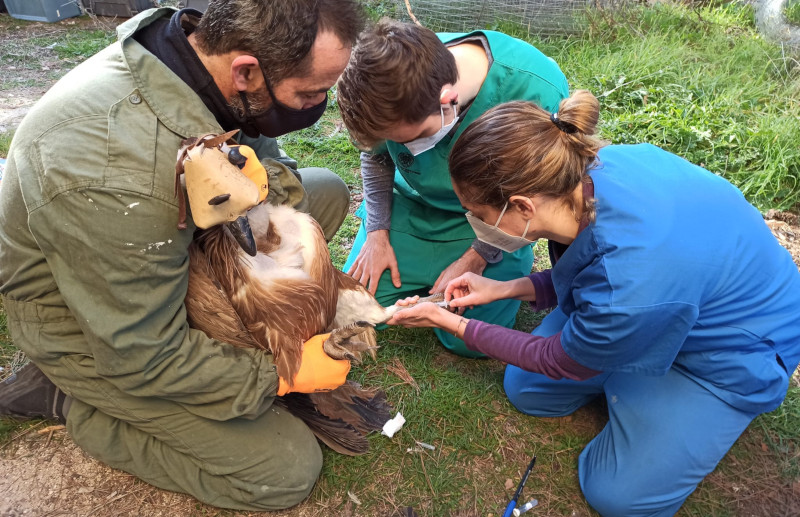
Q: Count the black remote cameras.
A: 0